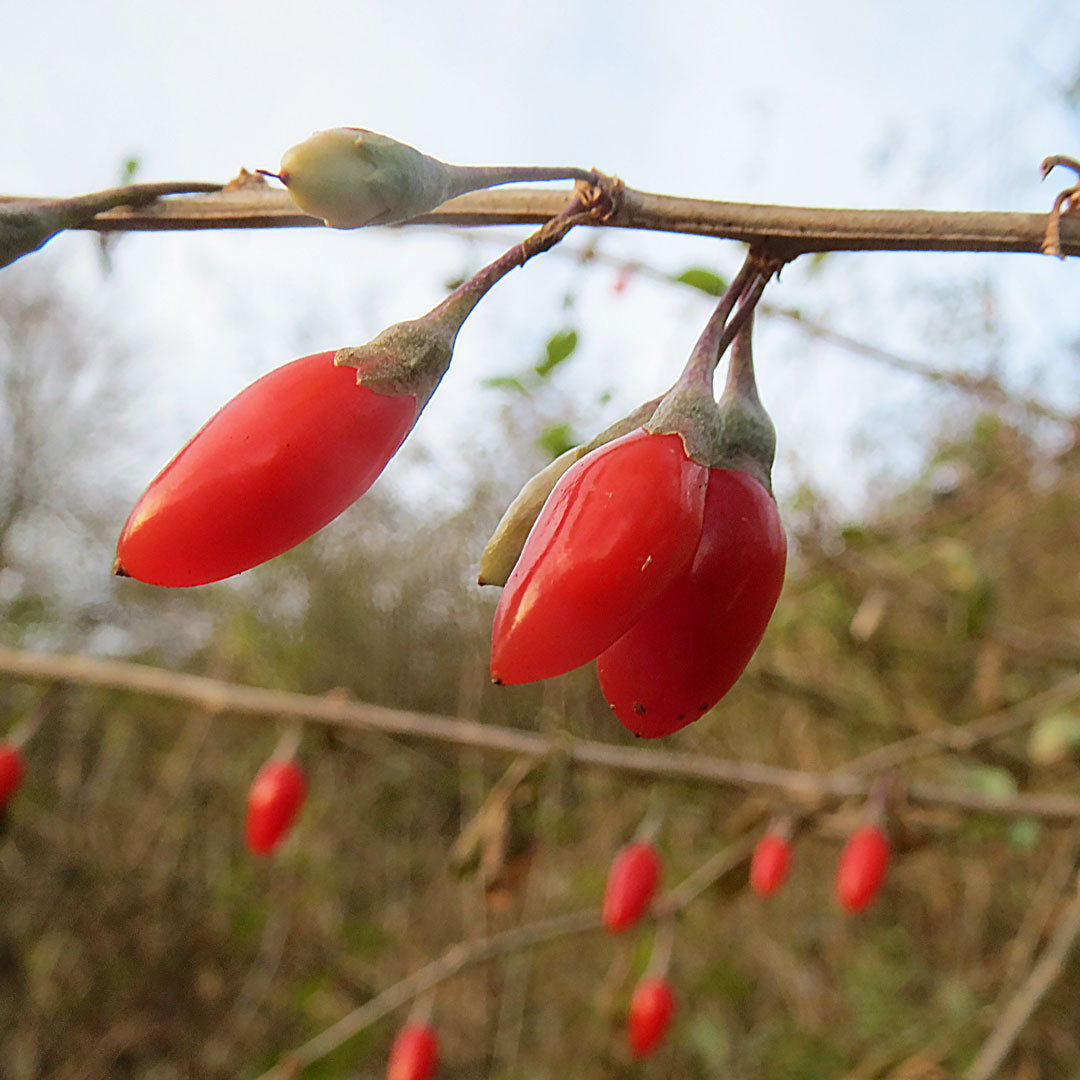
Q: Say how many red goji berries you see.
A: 10